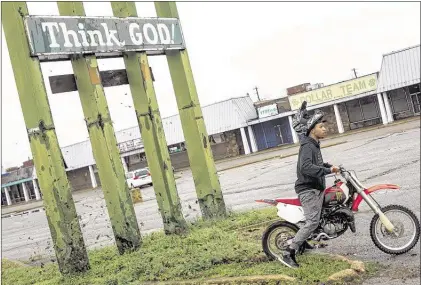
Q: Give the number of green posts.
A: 4